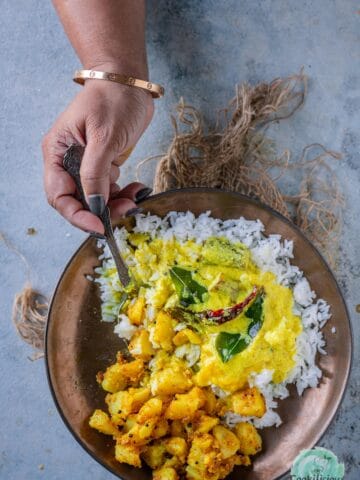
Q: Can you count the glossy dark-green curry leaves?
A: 3